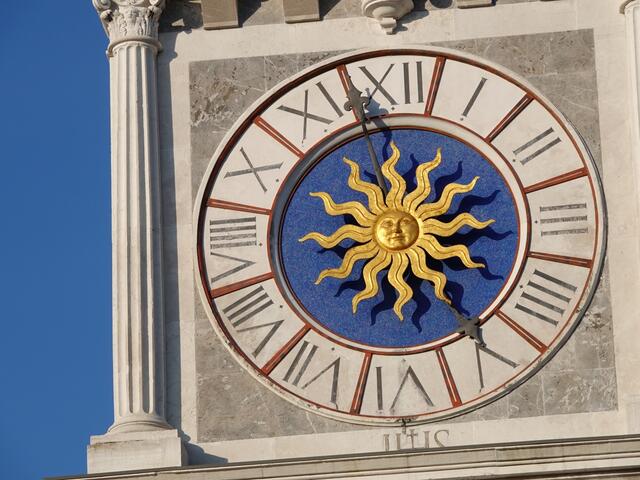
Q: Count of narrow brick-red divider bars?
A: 12